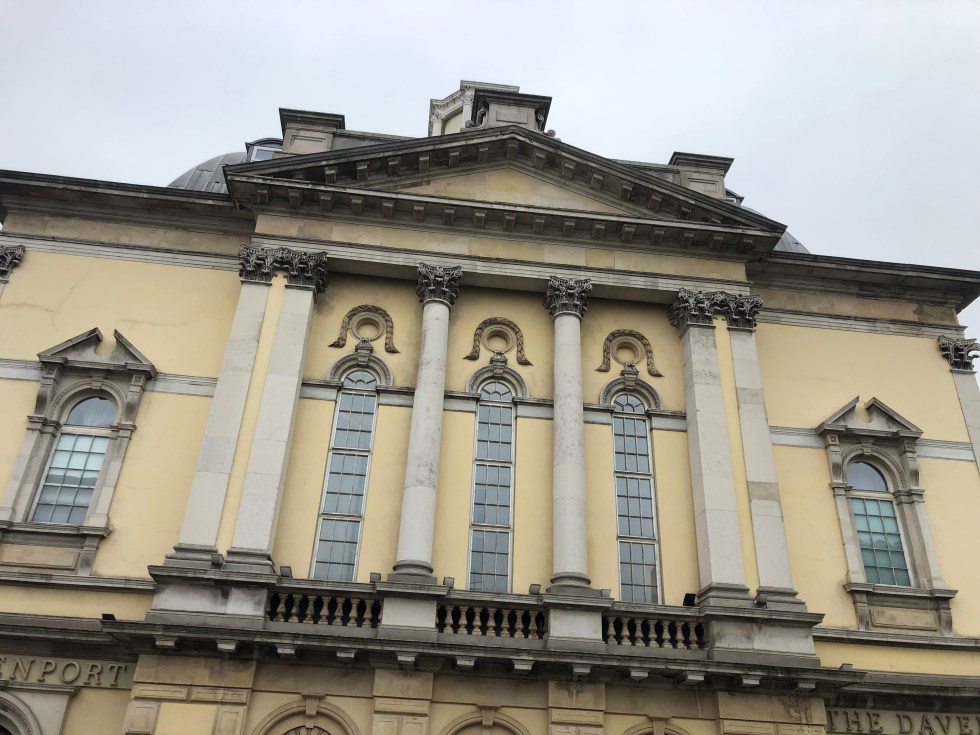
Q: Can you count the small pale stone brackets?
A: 12